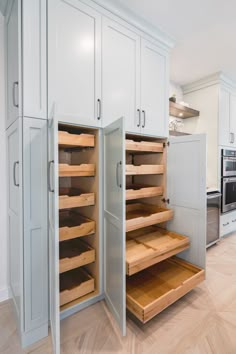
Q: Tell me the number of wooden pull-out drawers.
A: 12